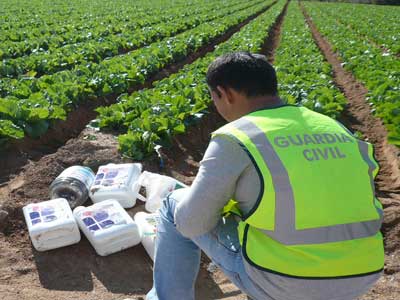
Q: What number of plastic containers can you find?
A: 6